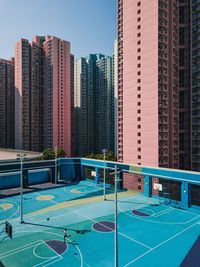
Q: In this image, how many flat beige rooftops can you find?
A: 1